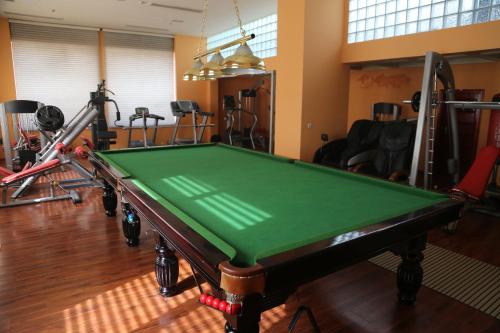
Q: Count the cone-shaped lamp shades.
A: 3